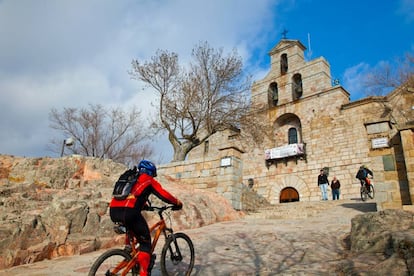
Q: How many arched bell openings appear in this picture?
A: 3